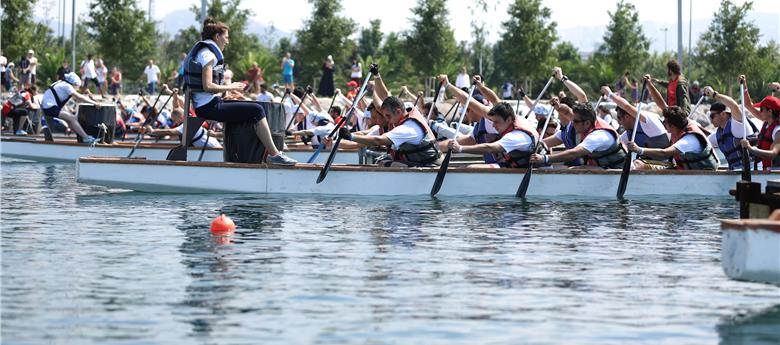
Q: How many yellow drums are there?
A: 0